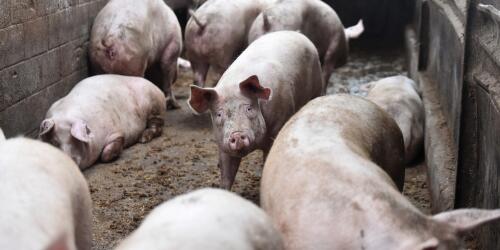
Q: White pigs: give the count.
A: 9